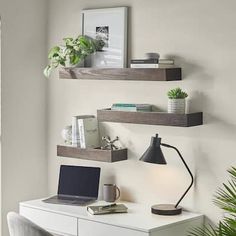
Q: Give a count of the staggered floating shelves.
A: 3